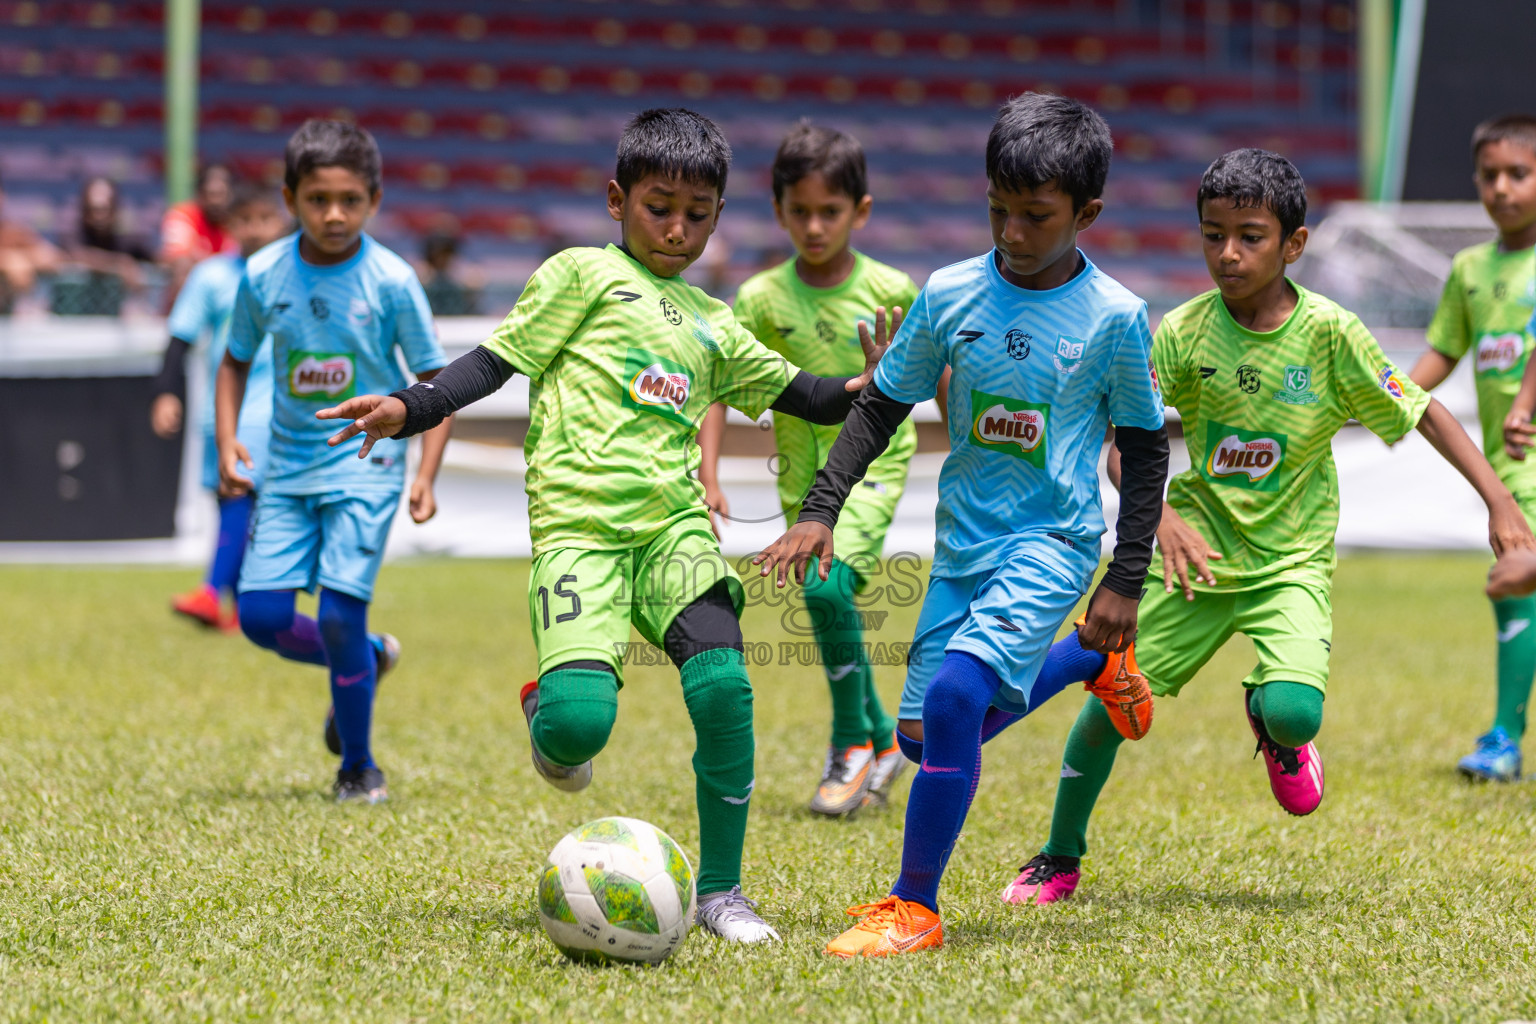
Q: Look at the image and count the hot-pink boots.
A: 2